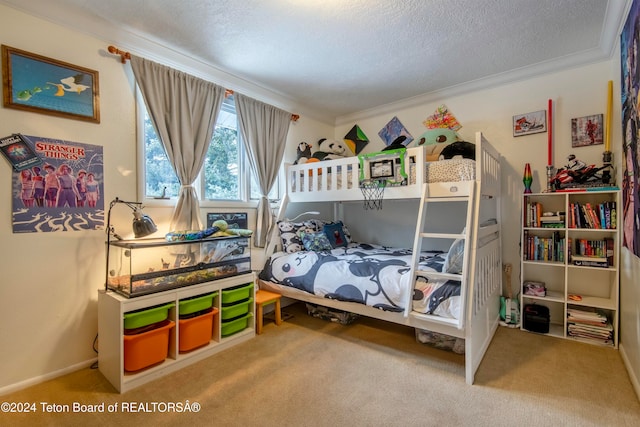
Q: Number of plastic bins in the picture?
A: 7